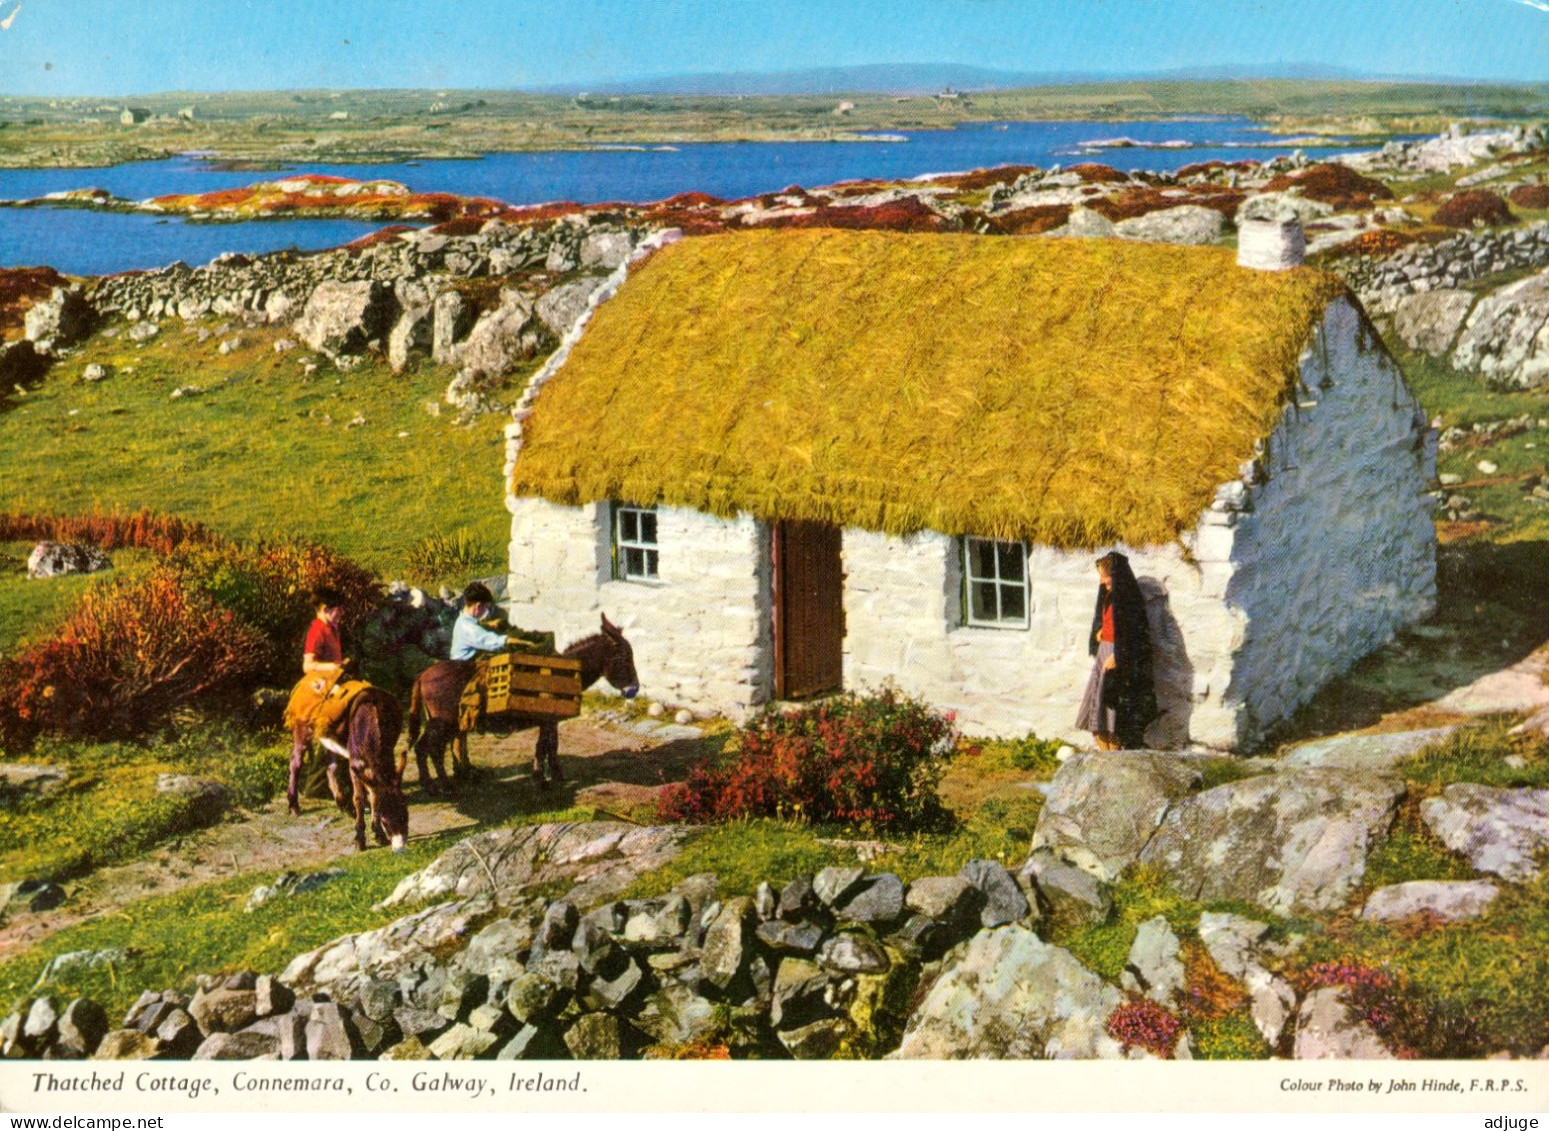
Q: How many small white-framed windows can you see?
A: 2